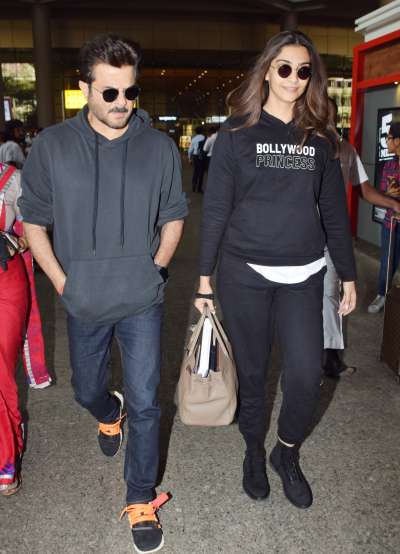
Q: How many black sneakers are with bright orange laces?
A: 2